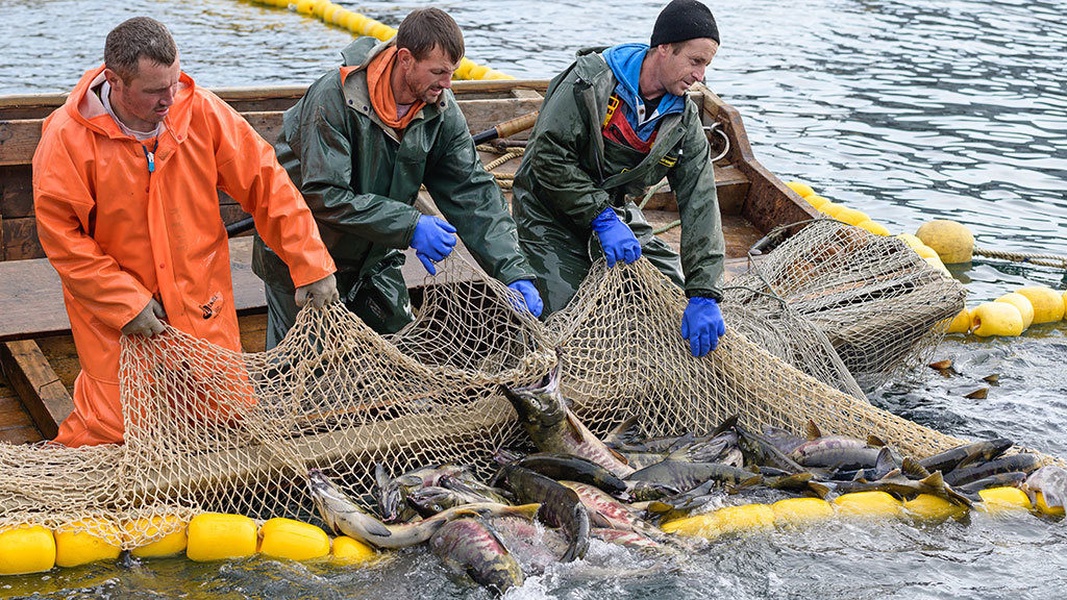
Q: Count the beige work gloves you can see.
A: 2